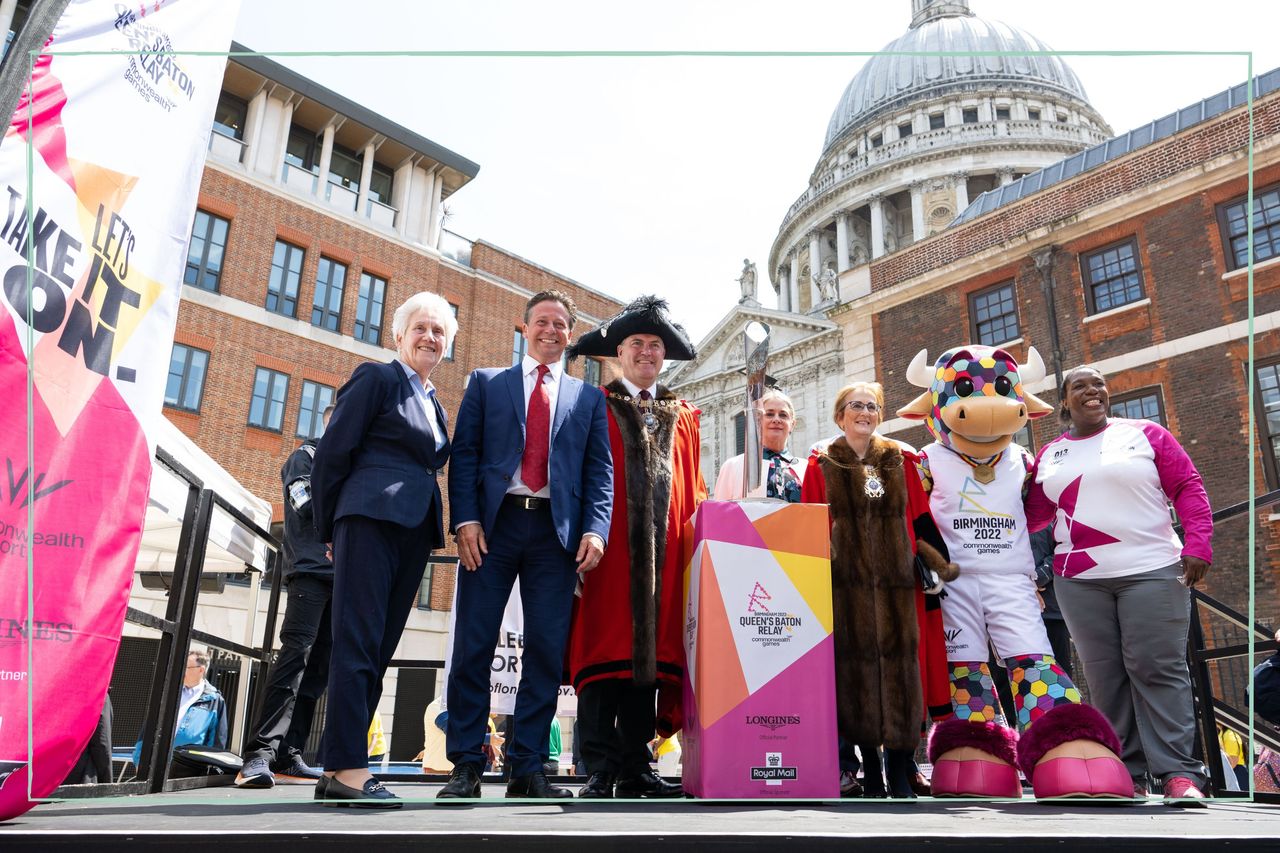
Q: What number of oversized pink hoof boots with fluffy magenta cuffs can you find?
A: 2